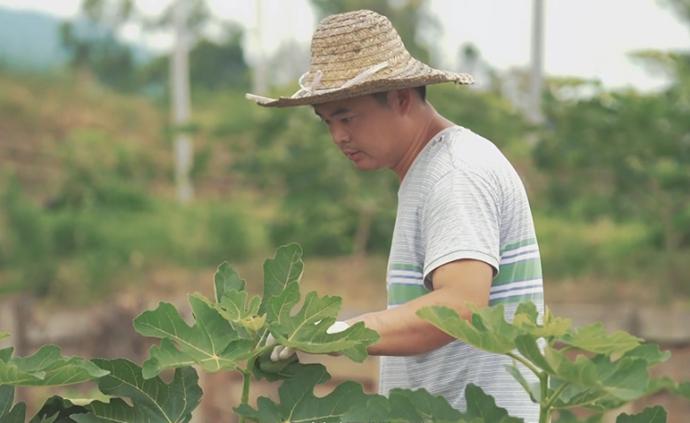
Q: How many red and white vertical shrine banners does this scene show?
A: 0